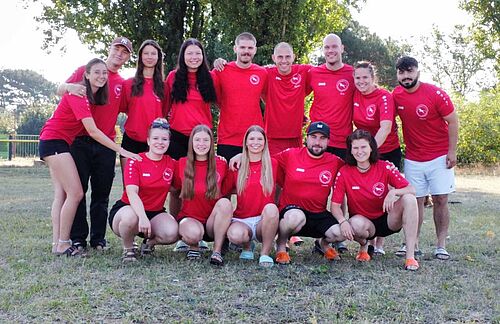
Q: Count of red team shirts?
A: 14